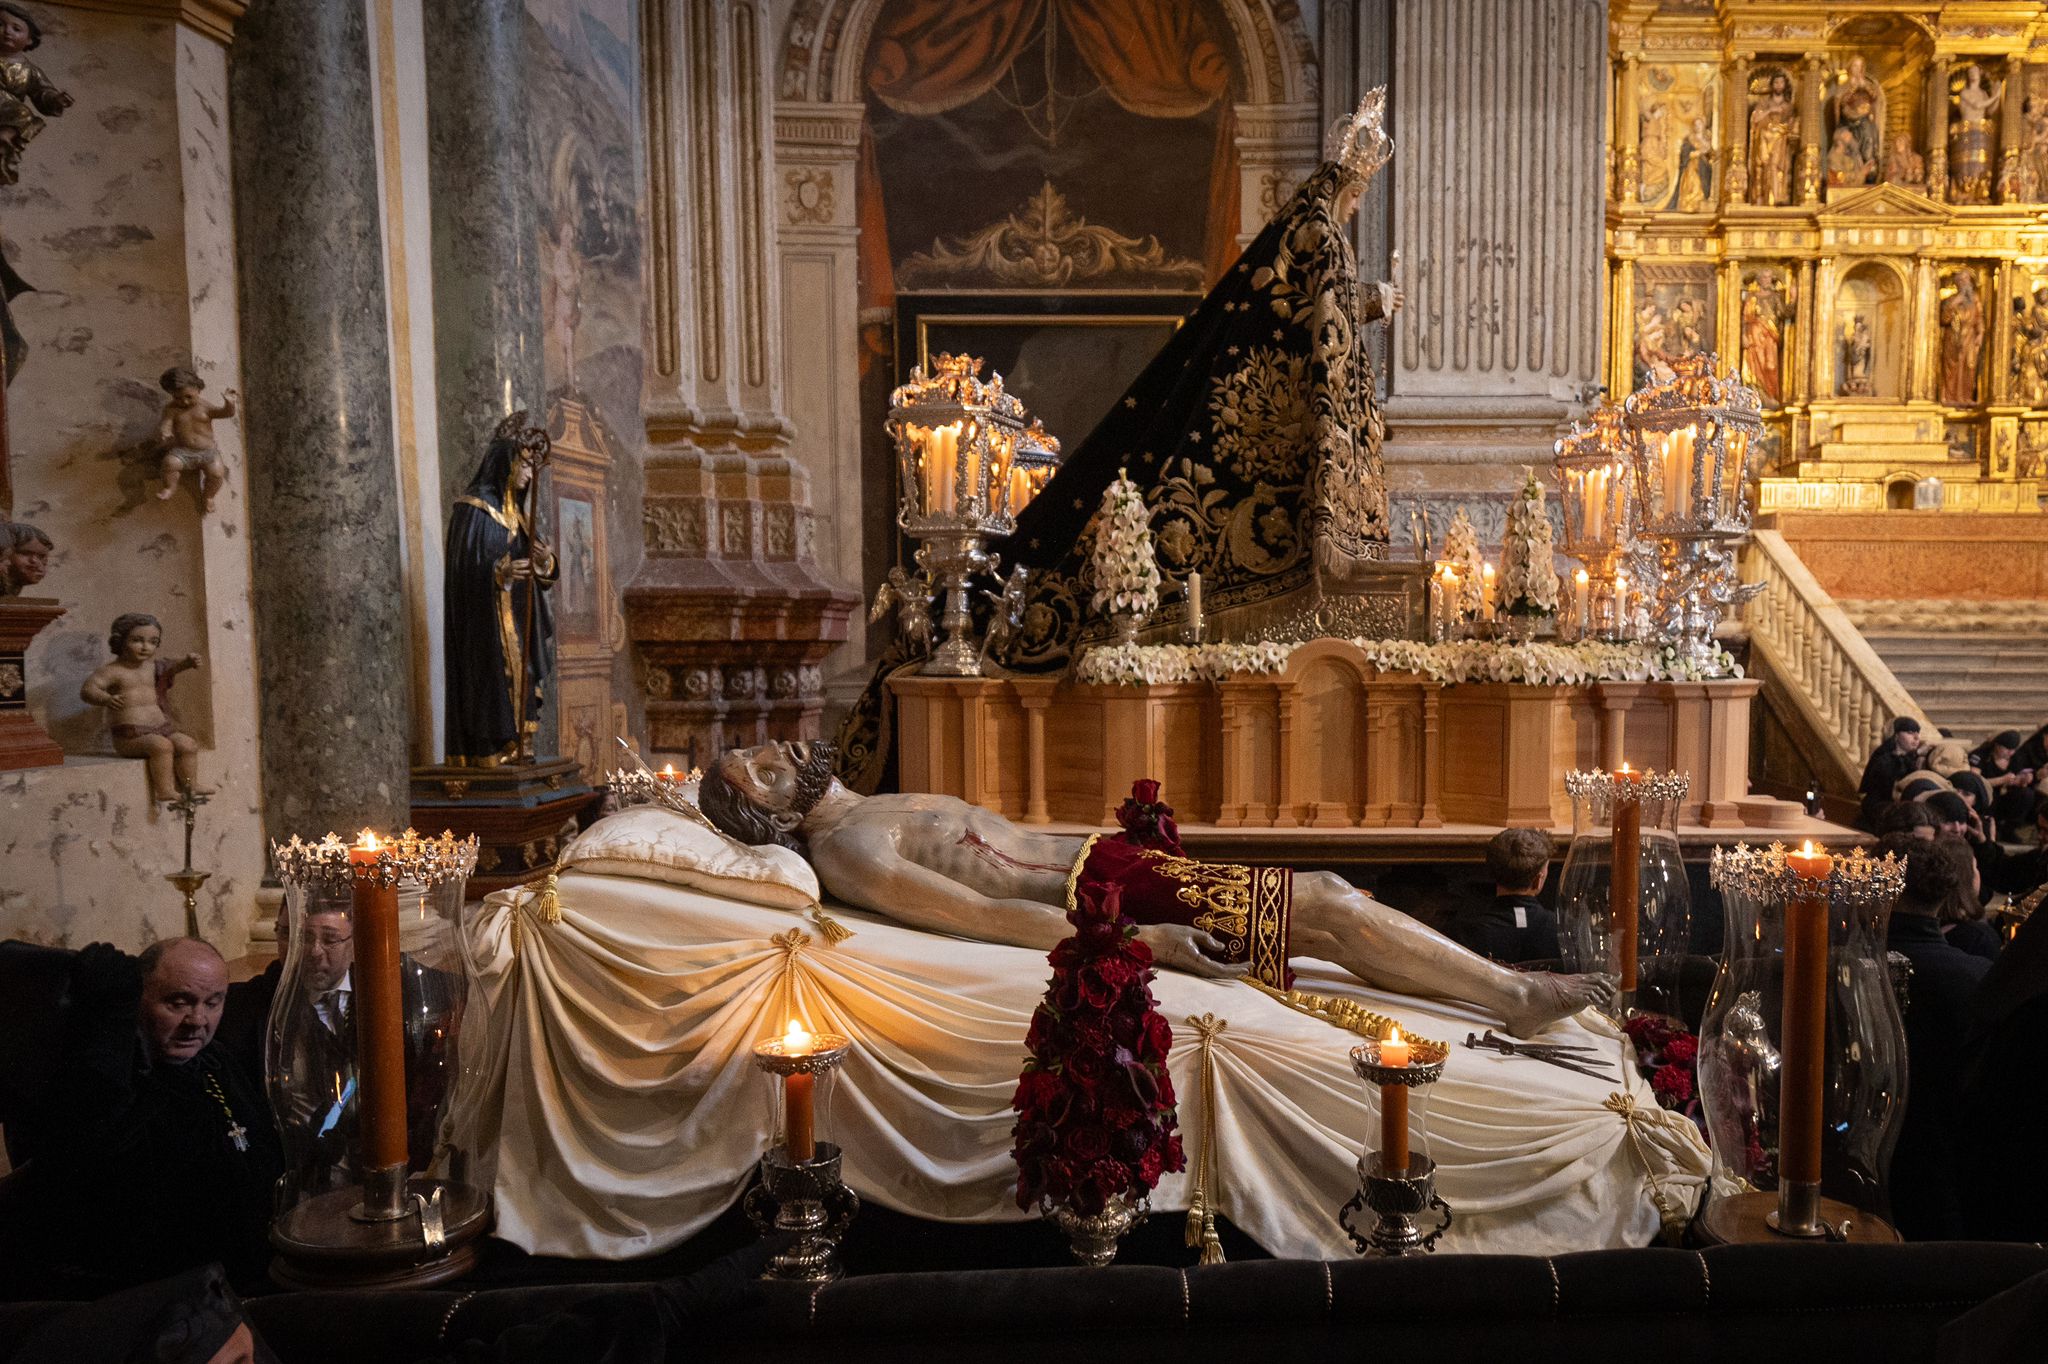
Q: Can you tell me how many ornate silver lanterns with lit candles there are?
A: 4